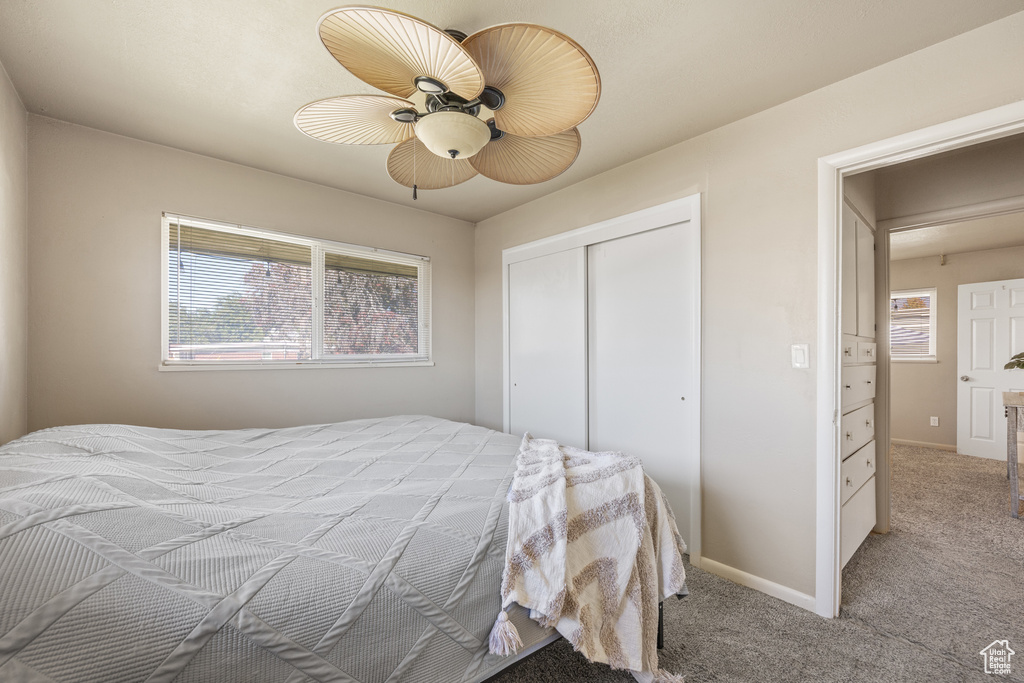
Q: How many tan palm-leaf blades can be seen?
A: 5